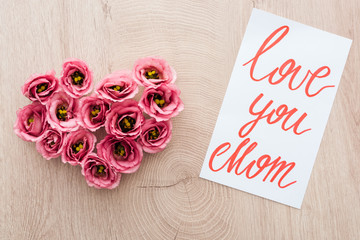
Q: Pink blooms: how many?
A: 14